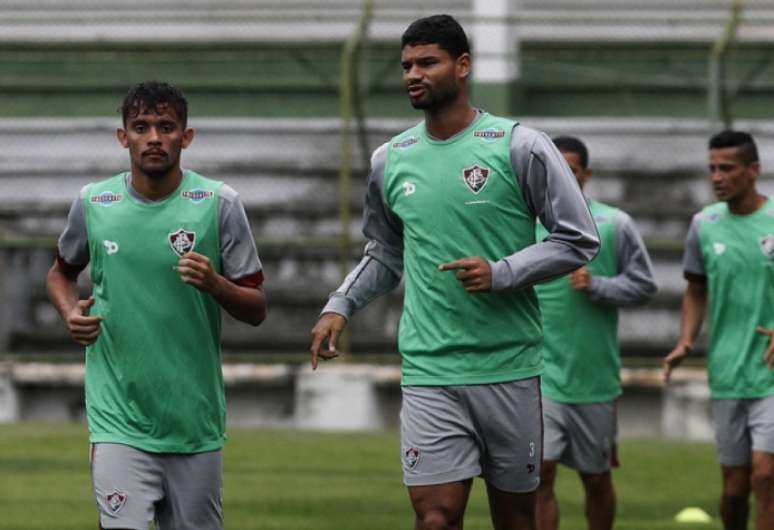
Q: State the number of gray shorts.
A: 4